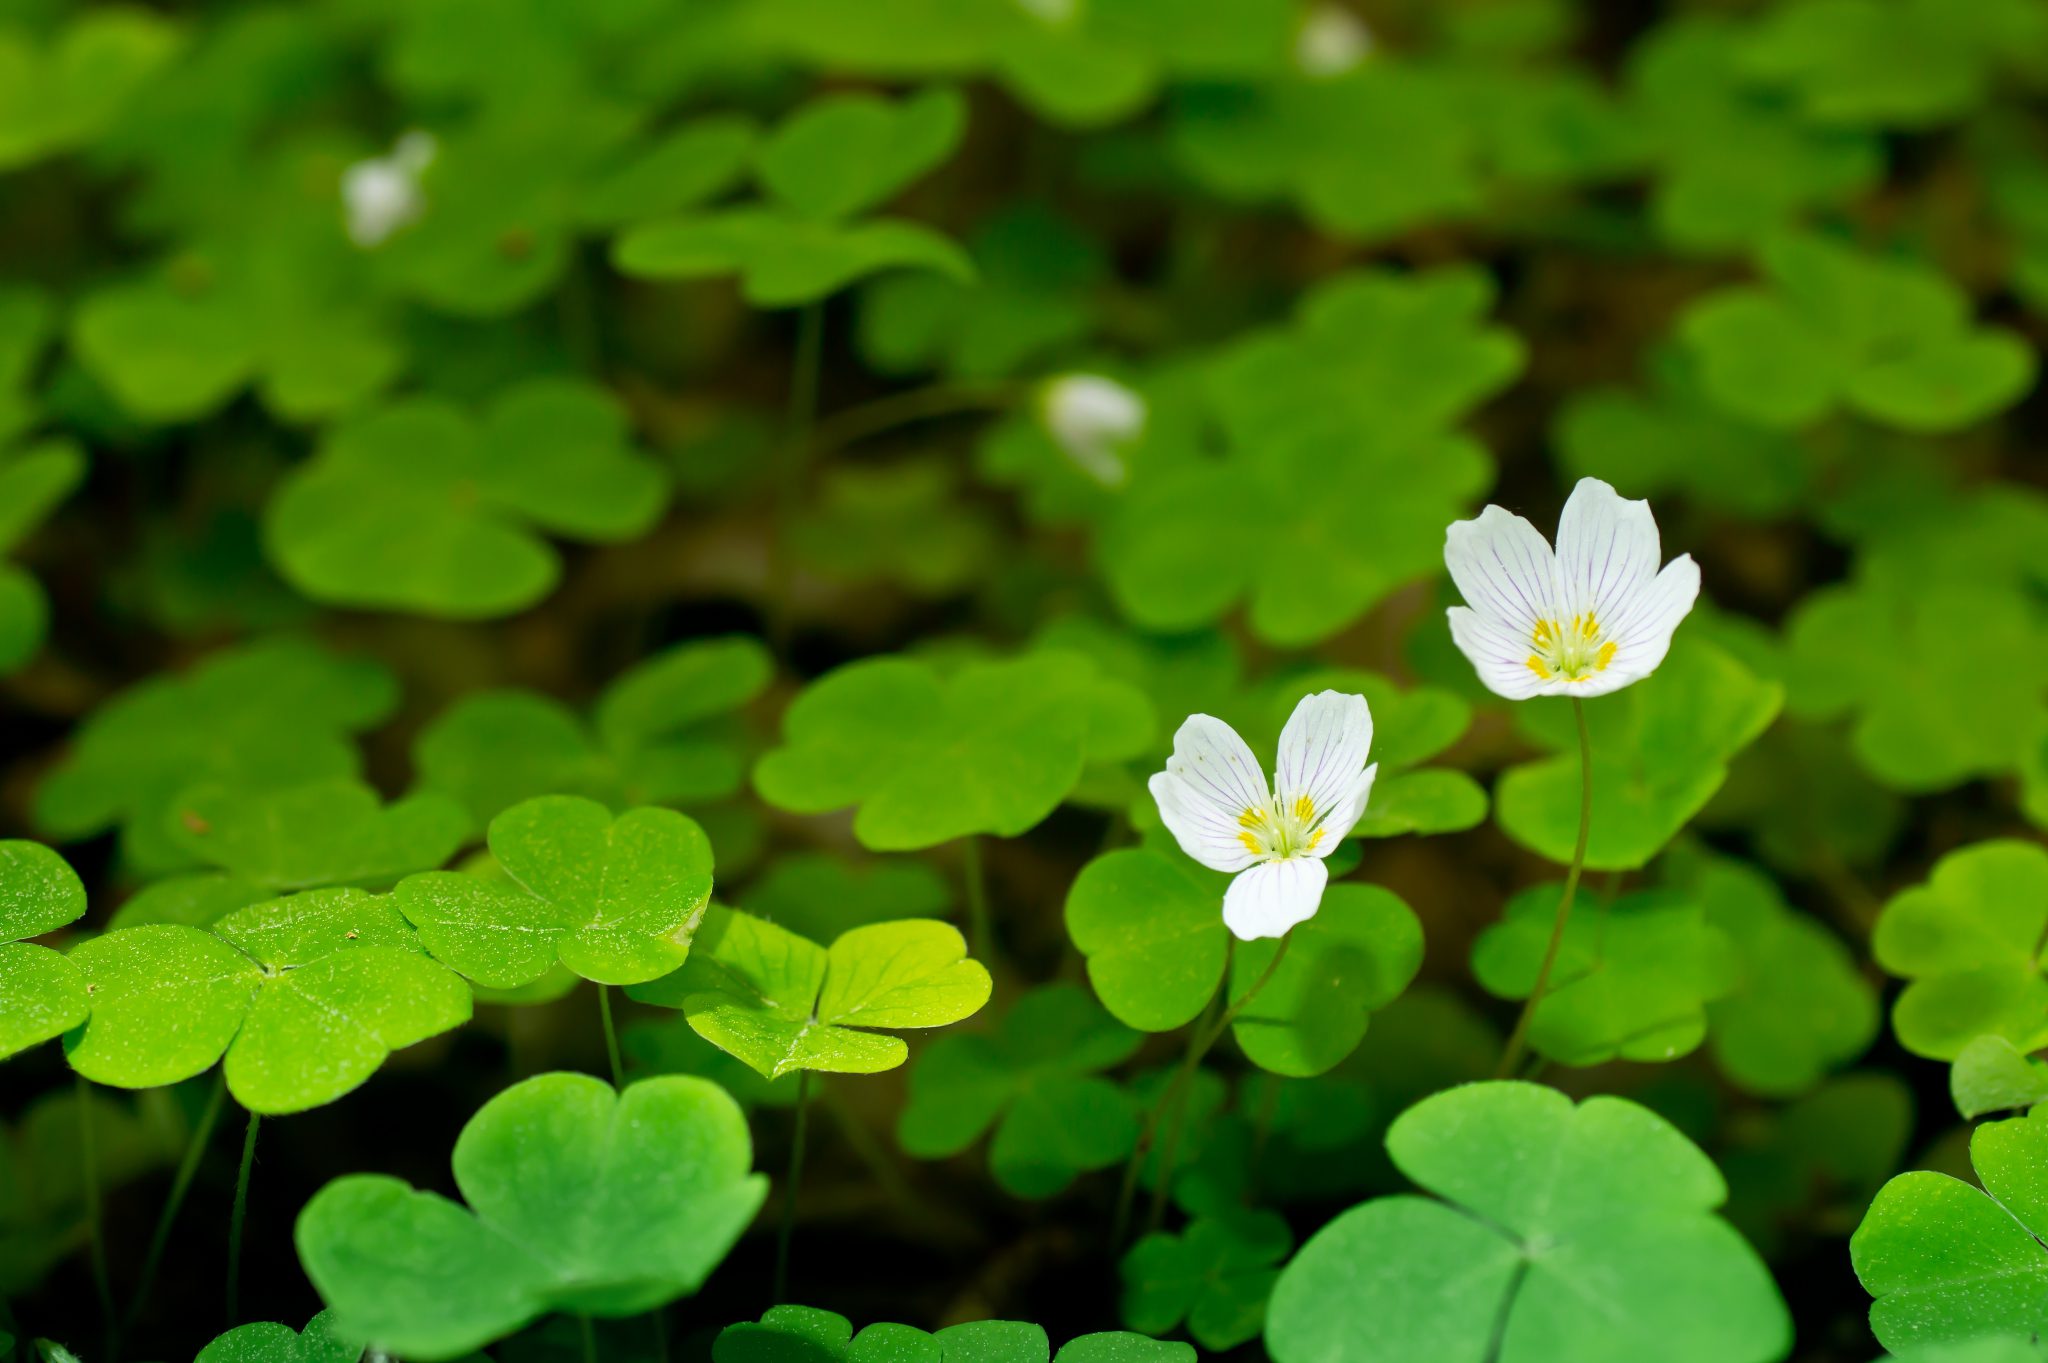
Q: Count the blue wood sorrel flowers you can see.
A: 0